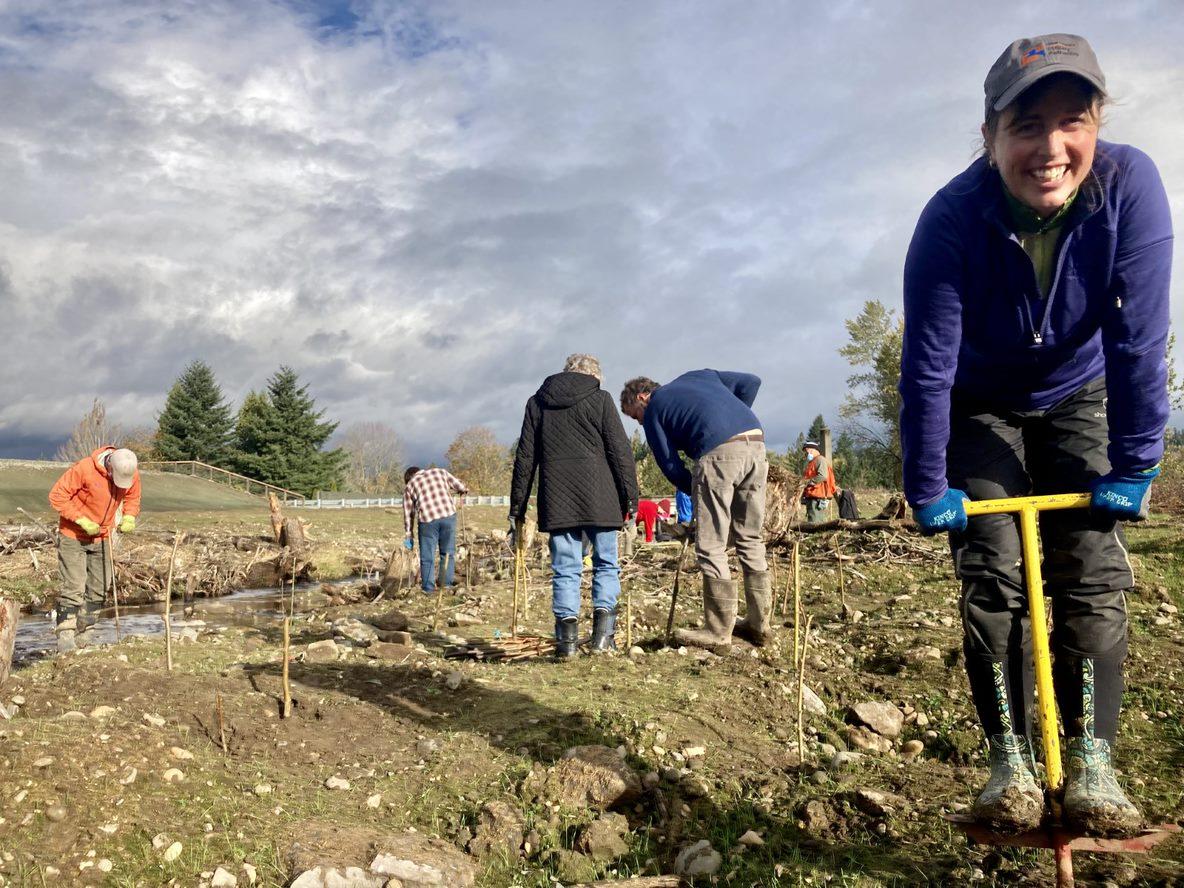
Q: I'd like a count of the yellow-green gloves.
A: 2